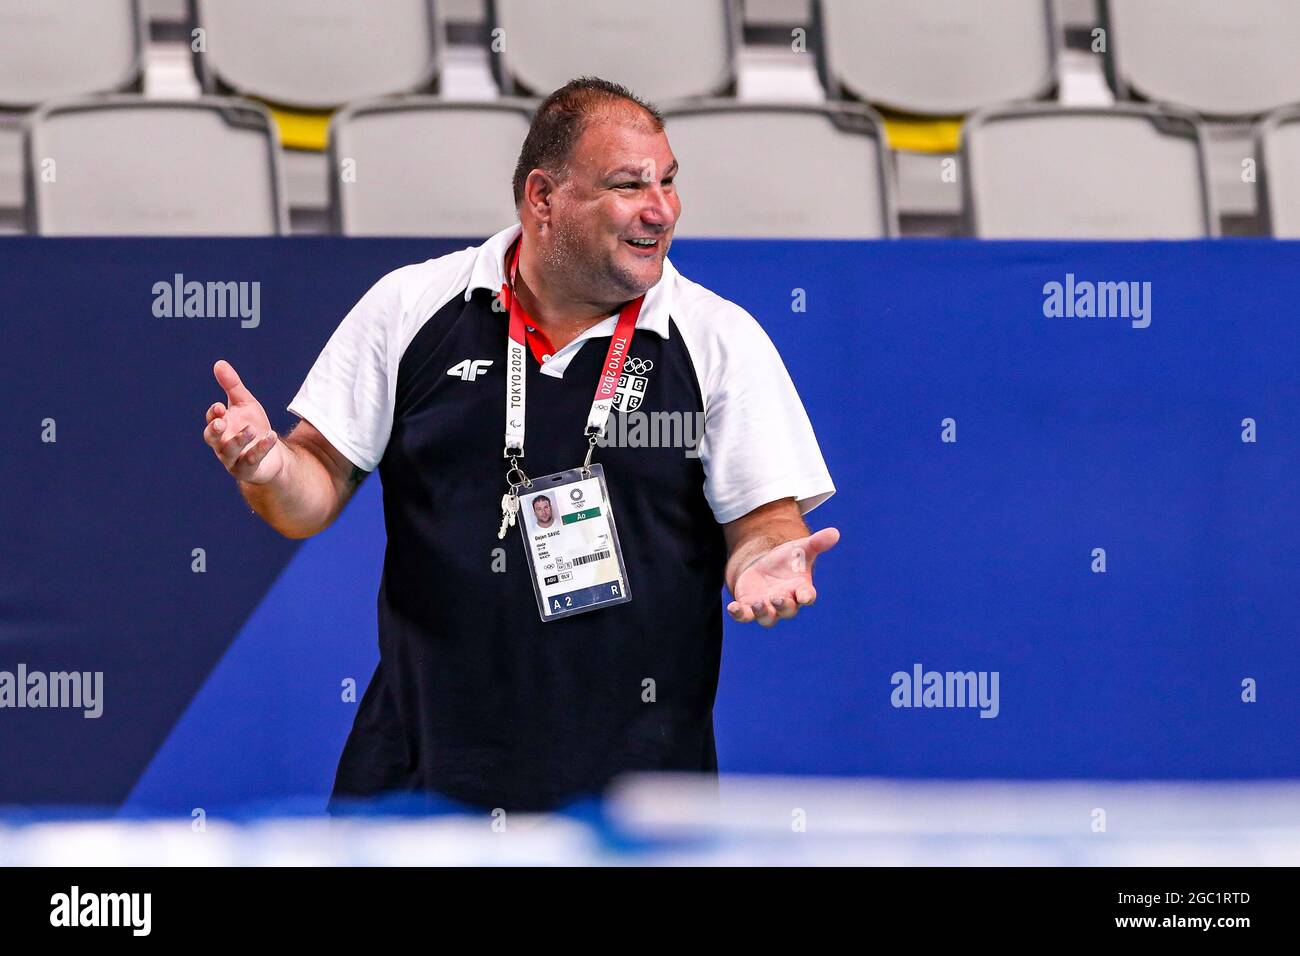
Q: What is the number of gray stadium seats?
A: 10